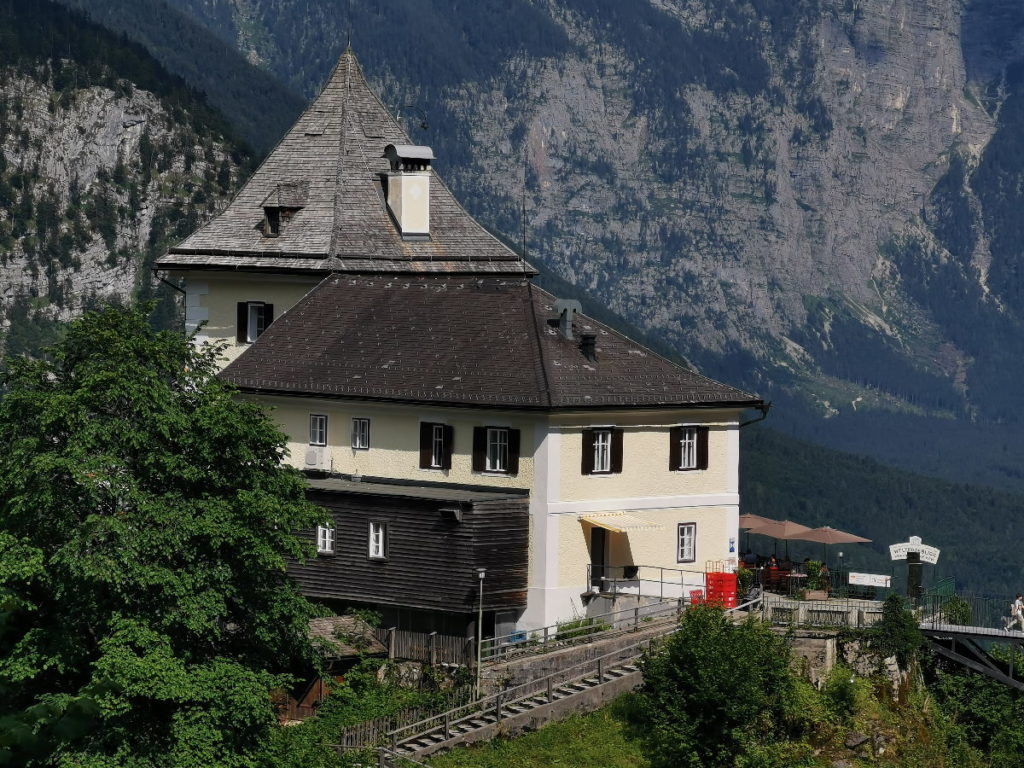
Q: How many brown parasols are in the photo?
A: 3